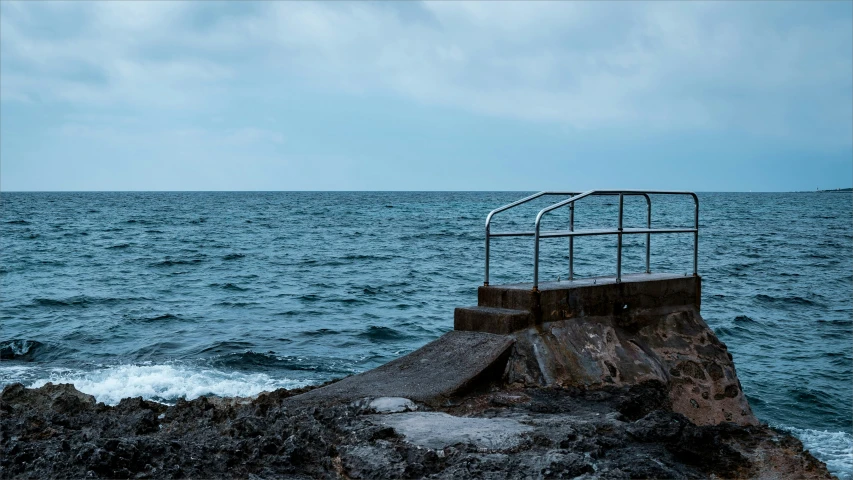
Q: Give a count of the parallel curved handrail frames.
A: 2